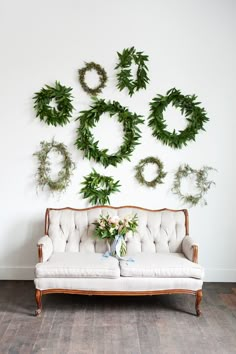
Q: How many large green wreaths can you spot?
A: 2